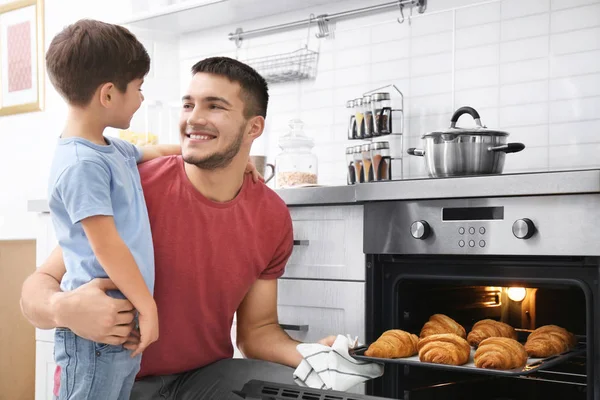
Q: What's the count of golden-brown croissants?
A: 6